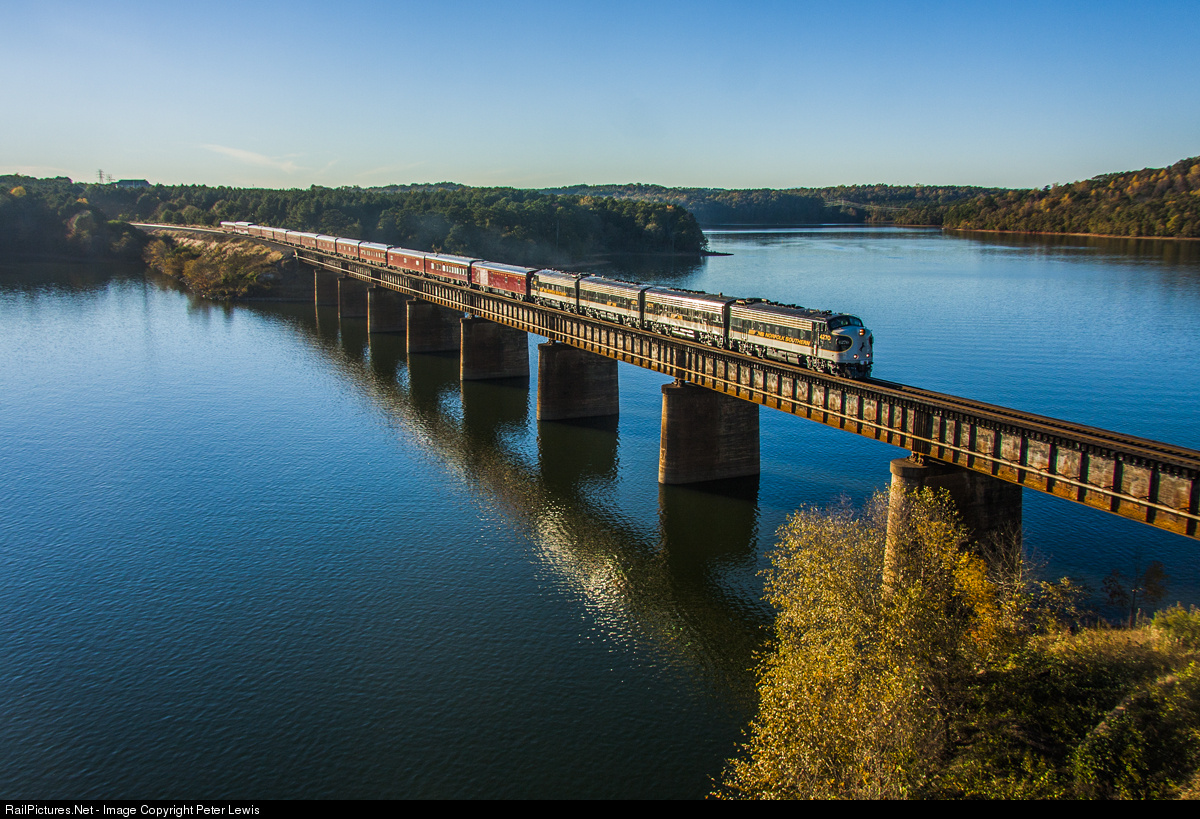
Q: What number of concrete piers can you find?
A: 8